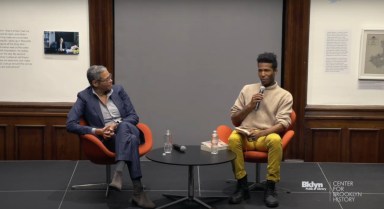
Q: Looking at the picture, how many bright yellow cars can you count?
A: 0